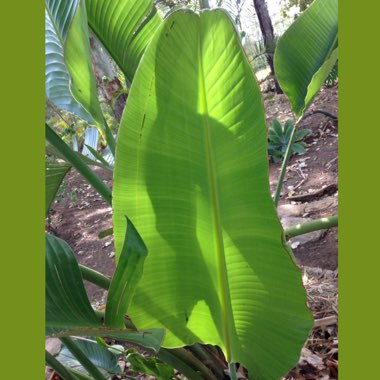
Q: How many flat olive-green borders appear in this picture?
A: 2